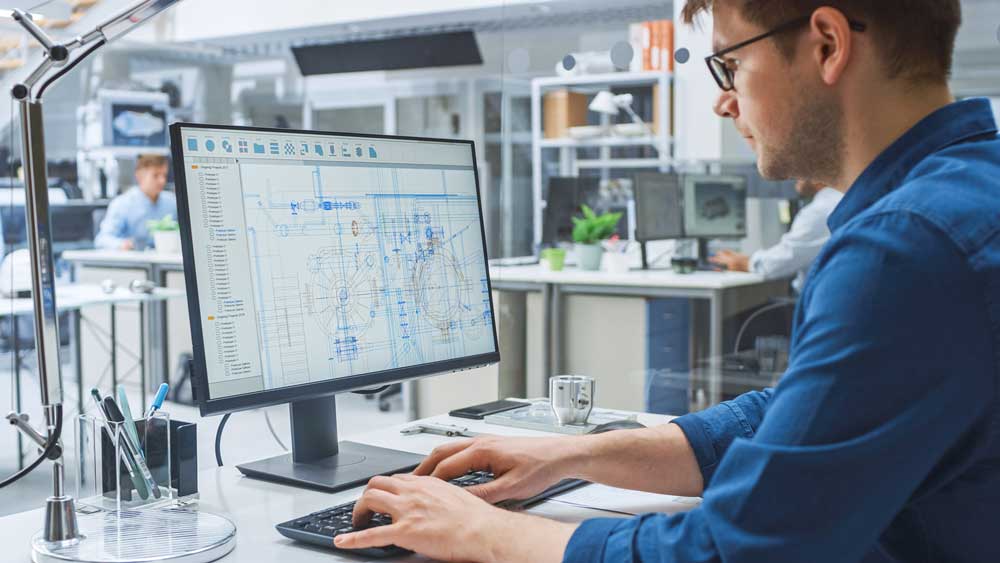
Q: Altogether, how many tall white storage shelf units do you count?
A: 1